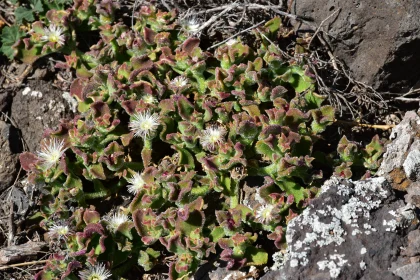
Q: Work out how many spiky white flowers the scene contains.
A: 12